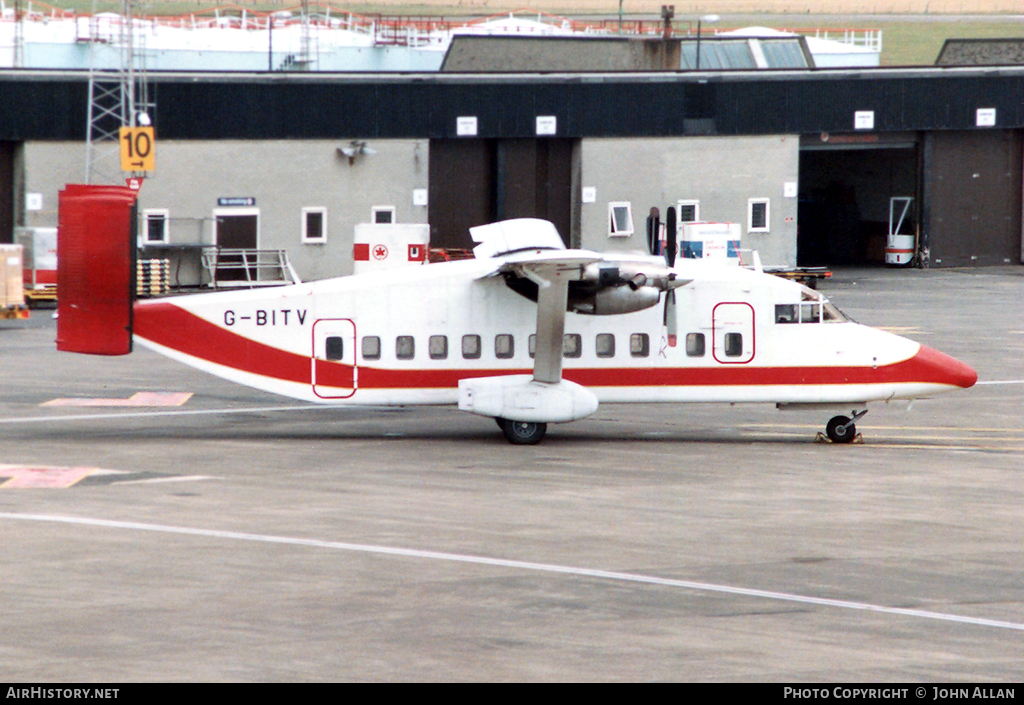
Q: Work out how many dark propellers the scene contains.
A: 2